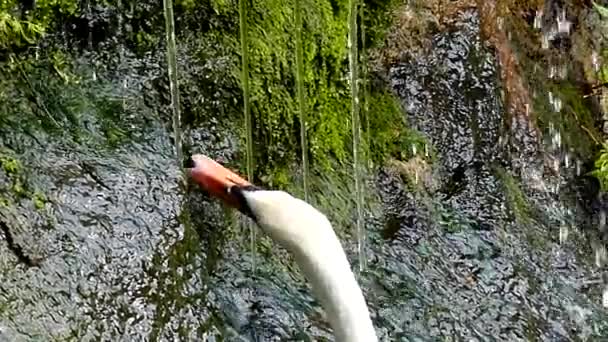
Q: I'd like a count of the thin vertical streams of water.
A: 4